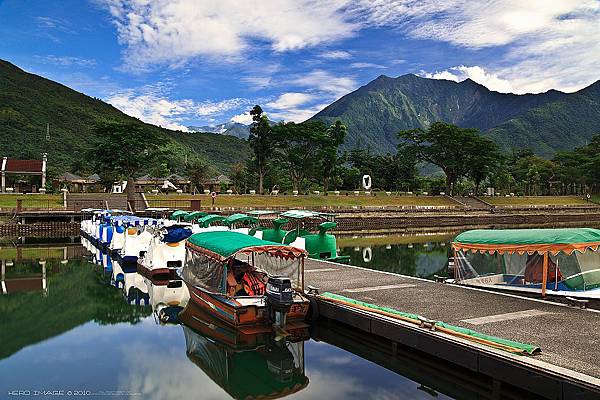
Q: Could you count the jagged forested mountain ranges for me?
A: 2